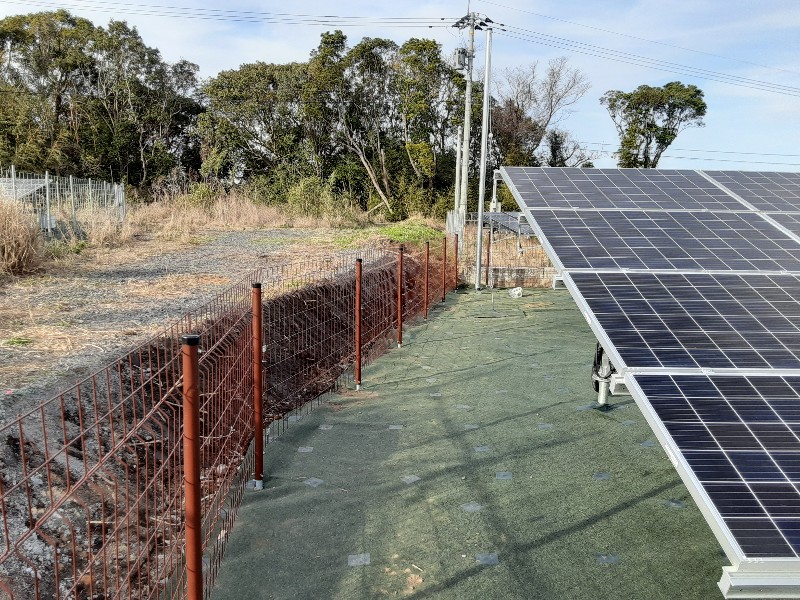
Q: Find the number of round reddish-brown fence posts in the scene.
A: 8